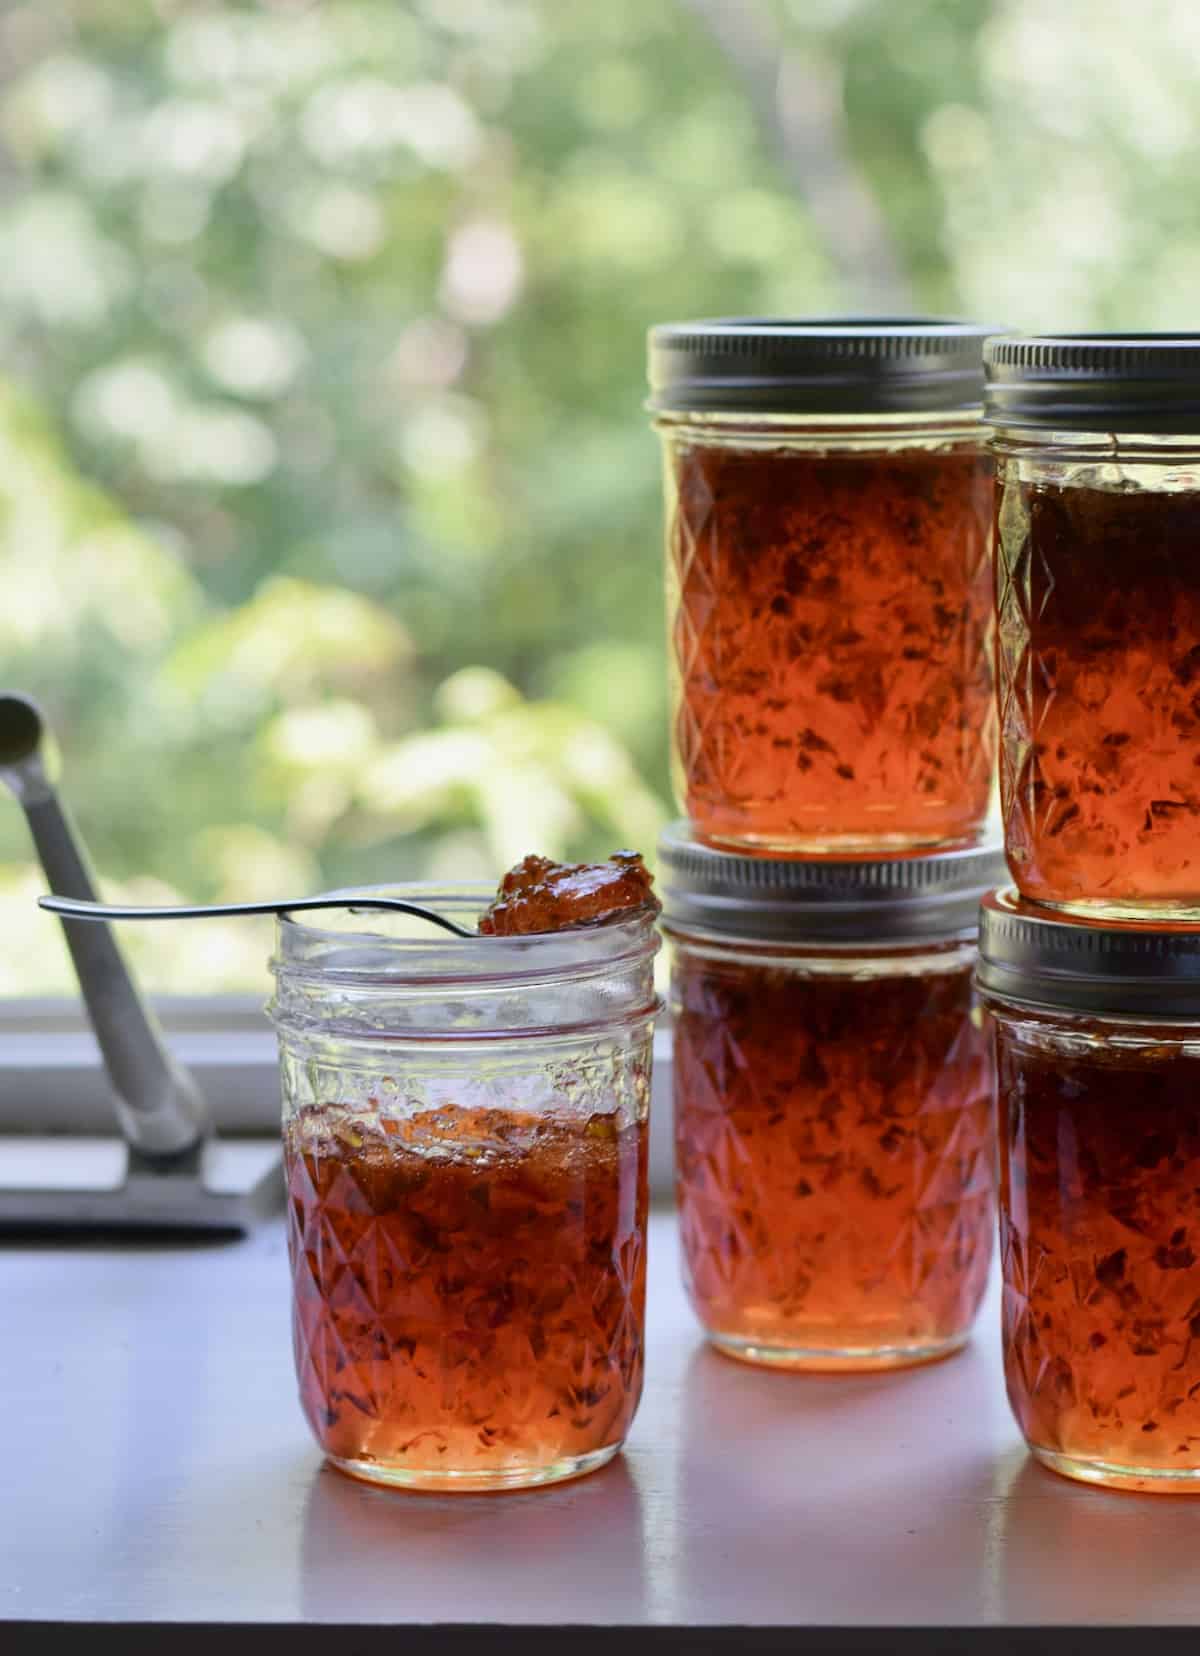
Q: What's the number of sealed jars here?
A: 4